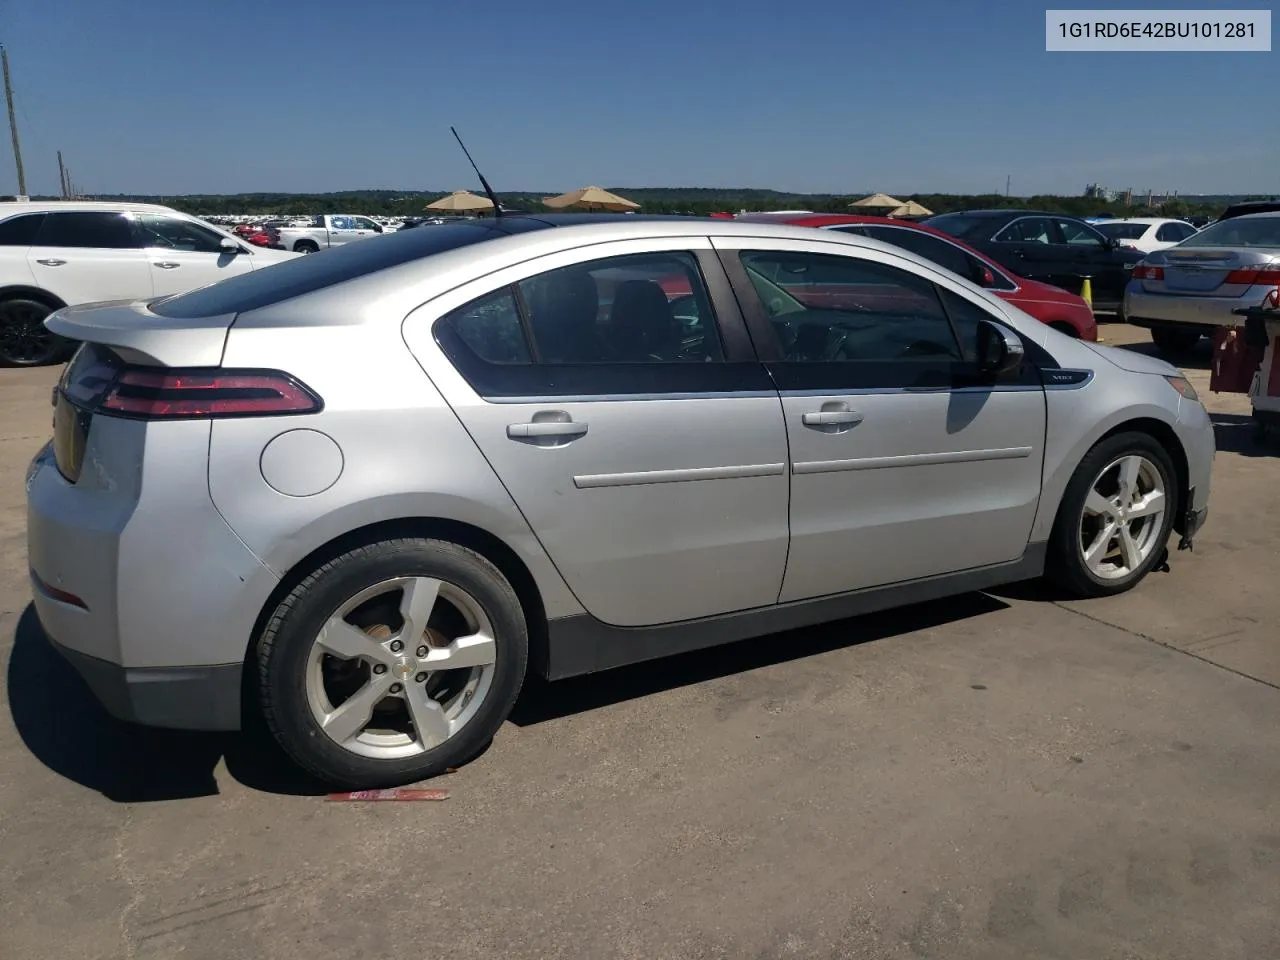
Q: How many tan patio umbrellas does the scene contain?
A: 4